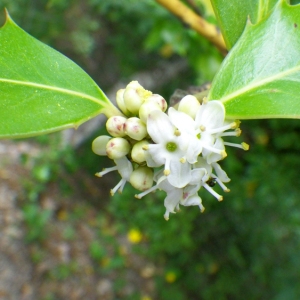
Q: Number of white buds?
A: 11